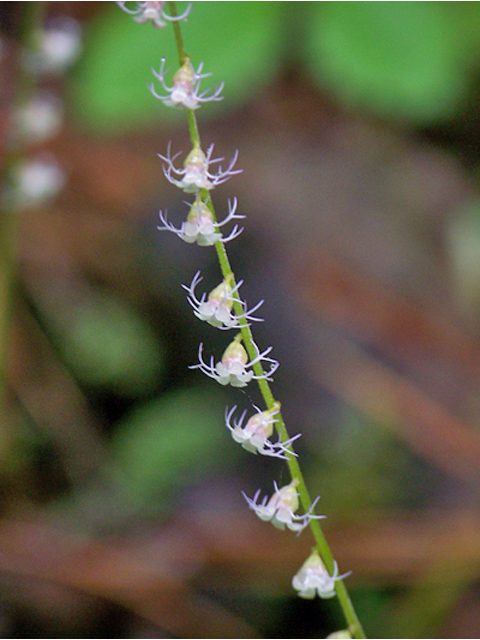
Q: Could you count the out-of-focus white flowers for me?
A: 3